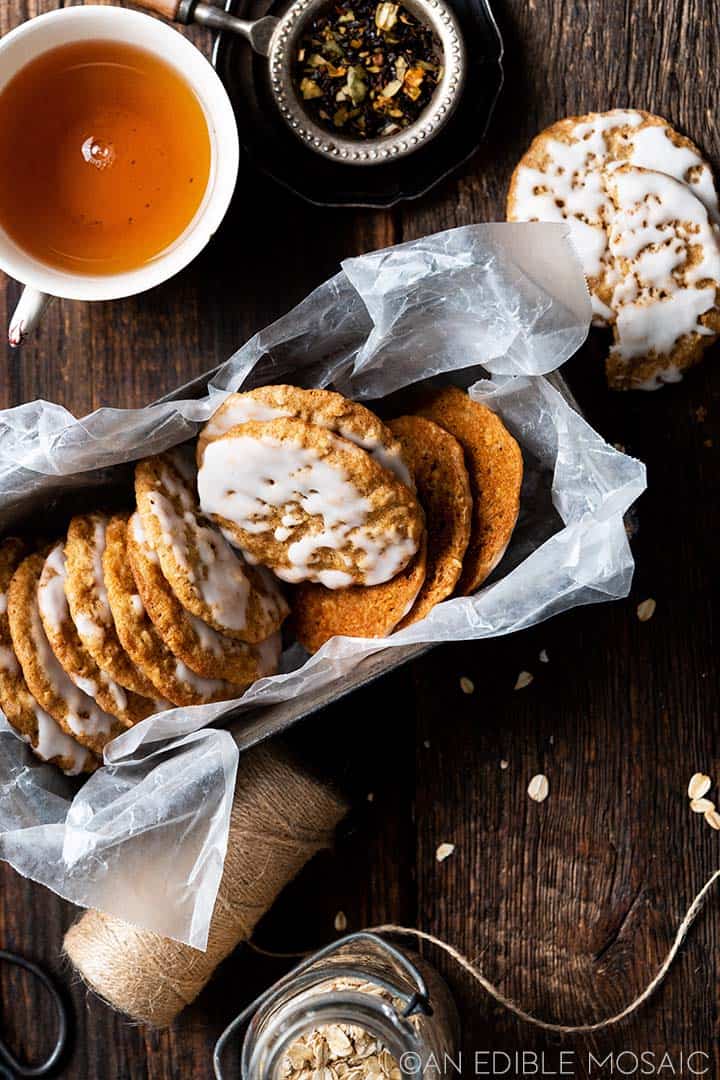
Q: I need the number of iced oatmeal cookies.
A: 14